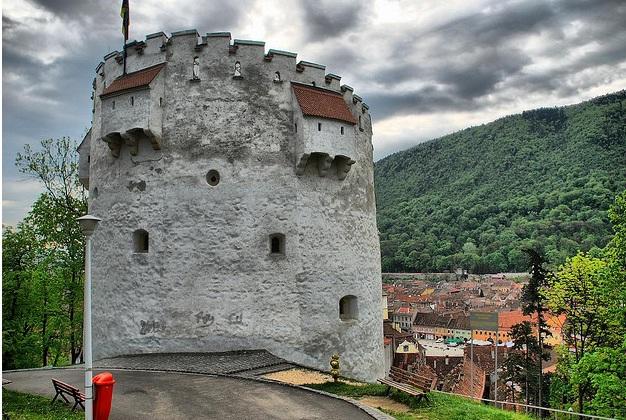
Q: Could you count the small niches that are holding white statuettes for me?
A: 3